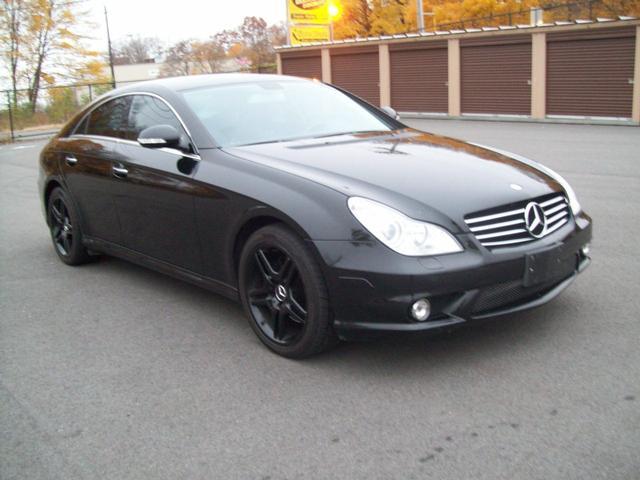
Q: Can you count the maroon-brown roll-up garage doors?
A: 5